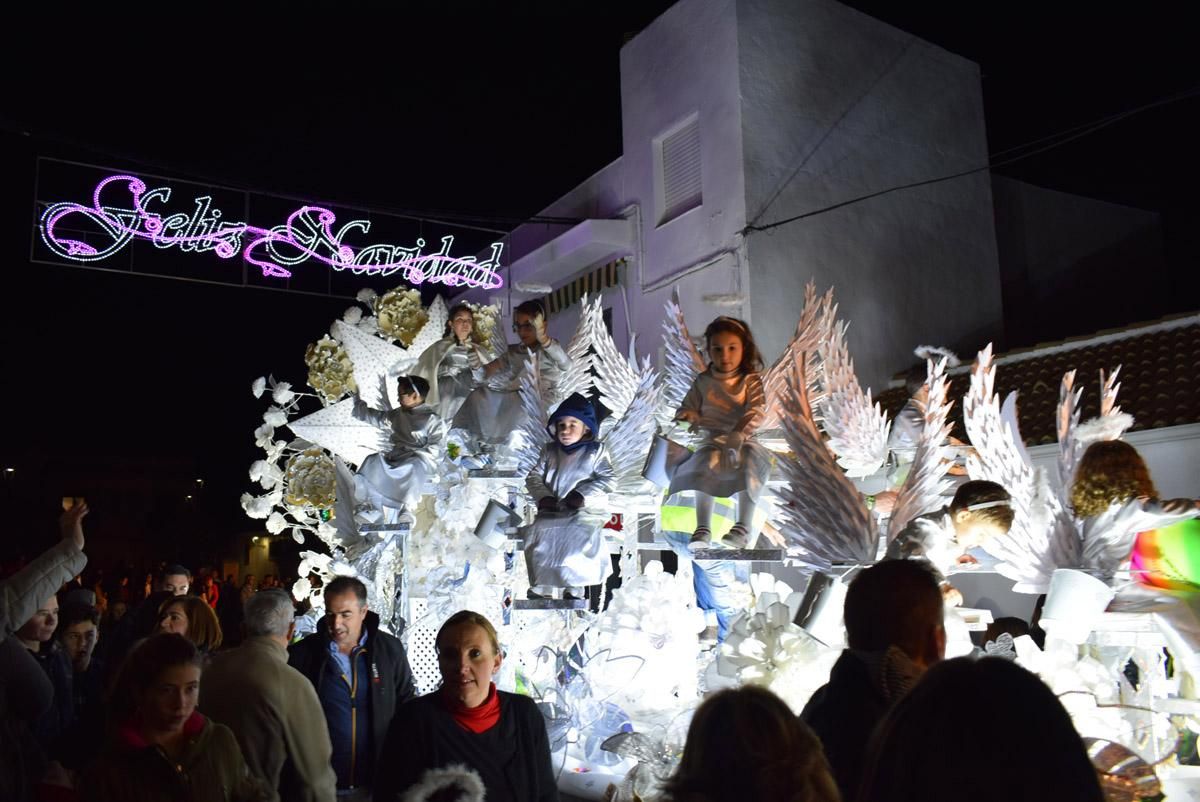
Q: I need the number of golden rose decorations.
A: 4